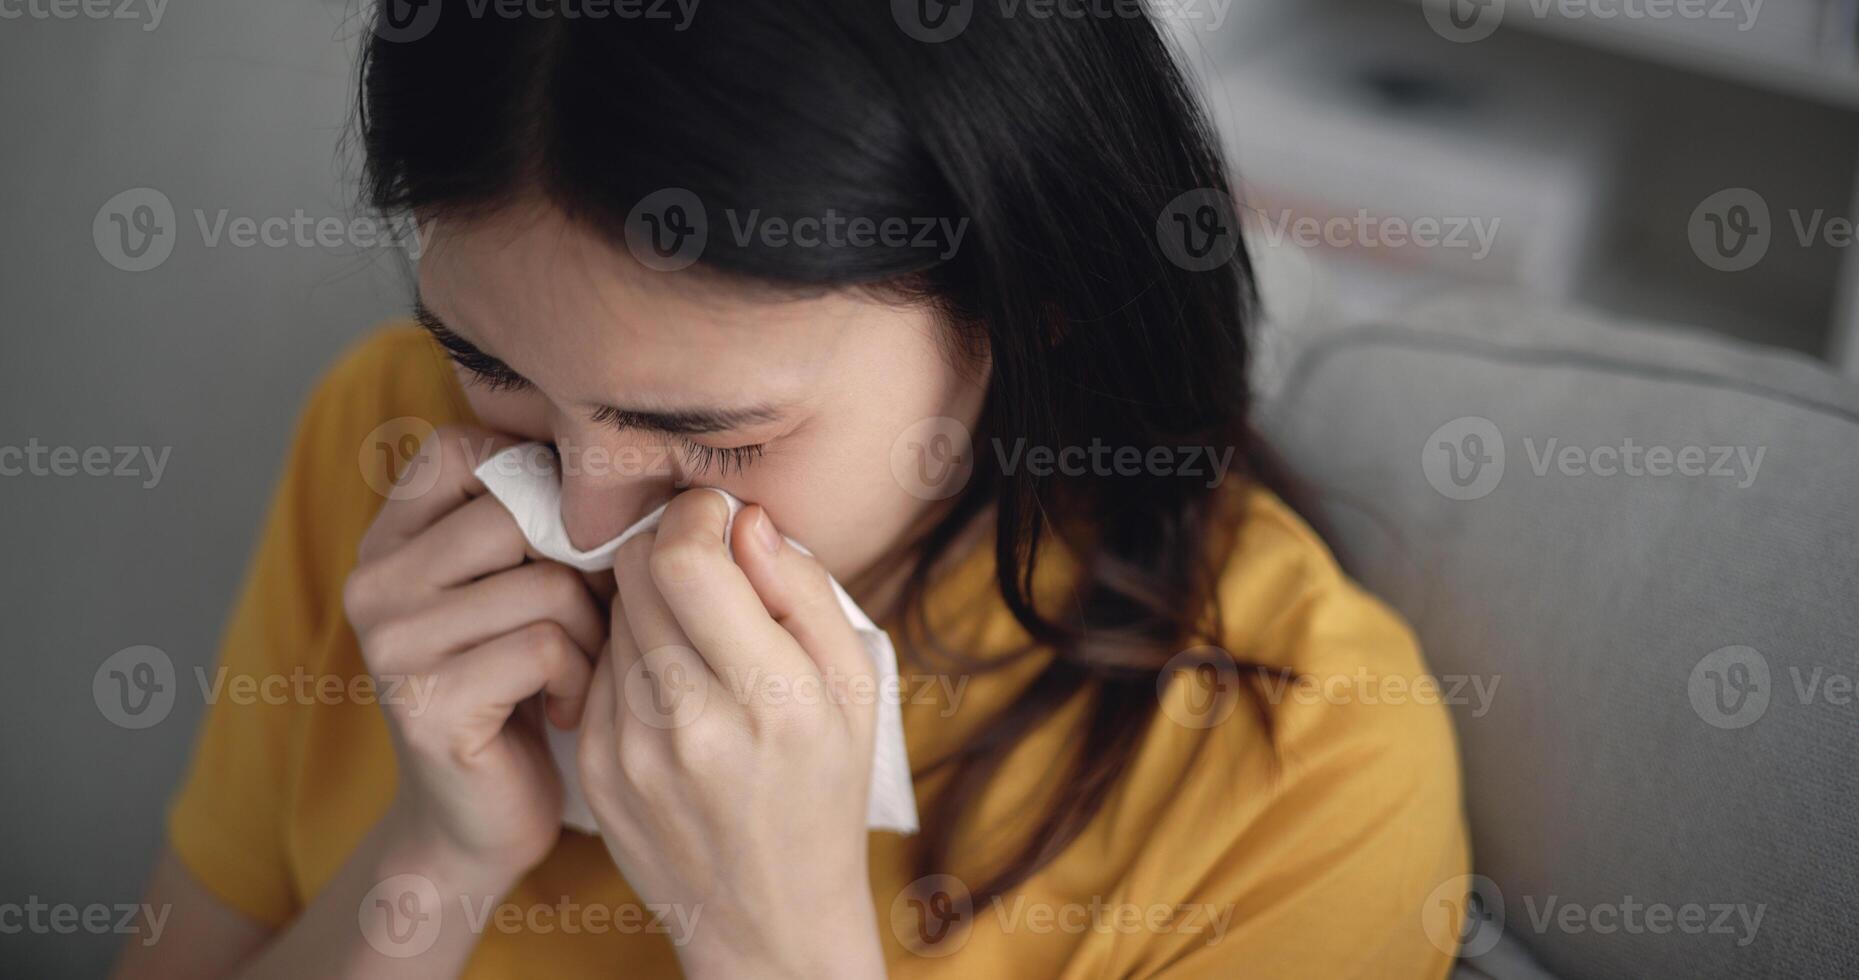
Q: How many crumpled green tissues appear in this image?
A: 0